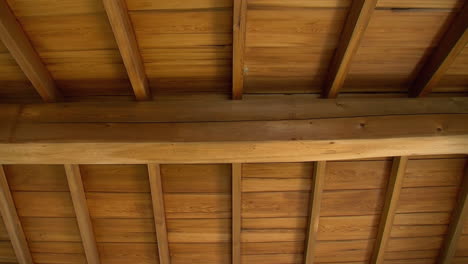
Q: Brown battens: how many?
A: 12